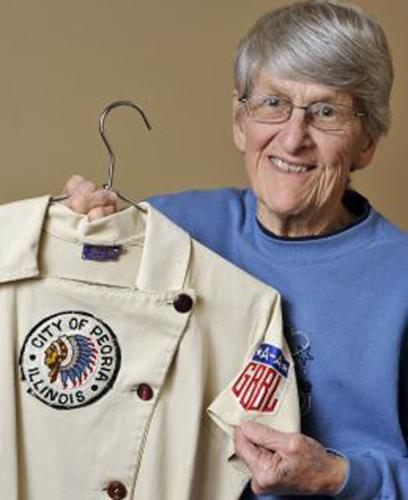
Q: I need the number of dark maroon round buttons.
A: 3